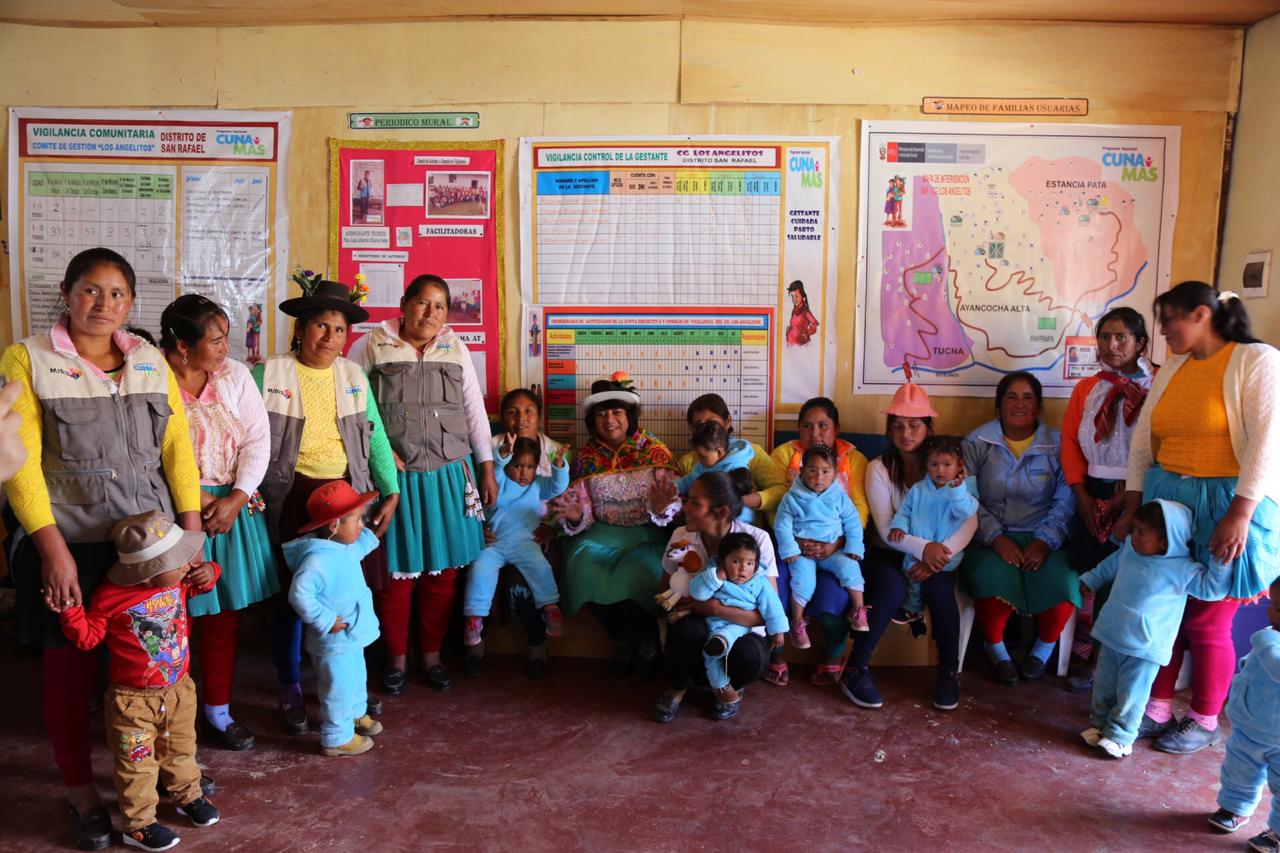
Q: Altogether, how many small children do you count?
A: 9